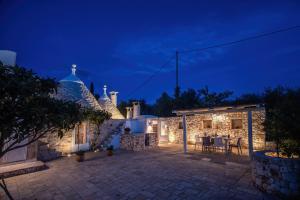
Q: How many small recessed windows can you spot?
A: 3